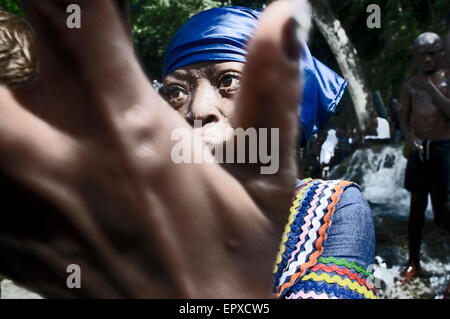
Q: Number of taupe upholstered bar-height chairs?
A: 0